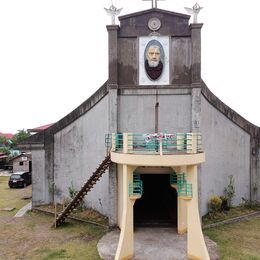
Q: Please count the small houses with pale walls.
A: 1